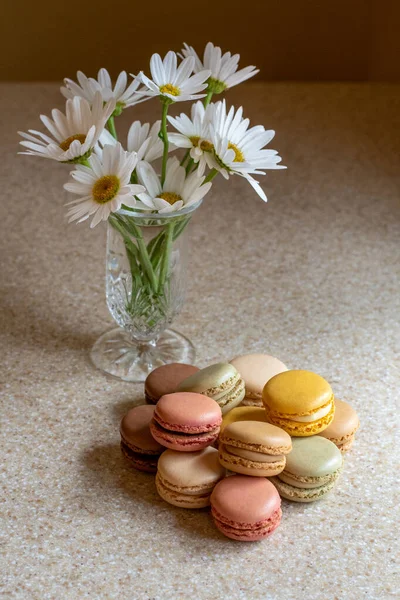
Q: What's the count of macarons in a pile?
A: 12